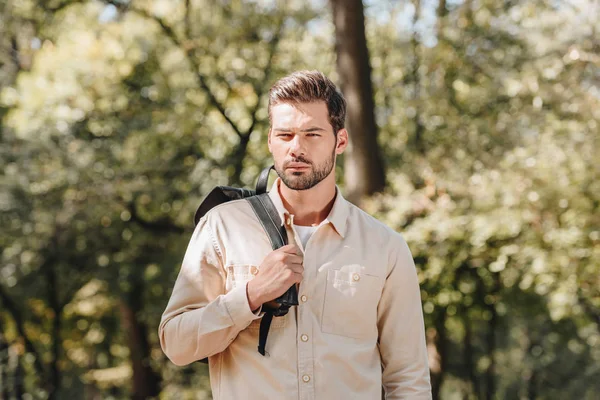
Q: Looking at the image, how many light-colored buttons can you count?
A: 6